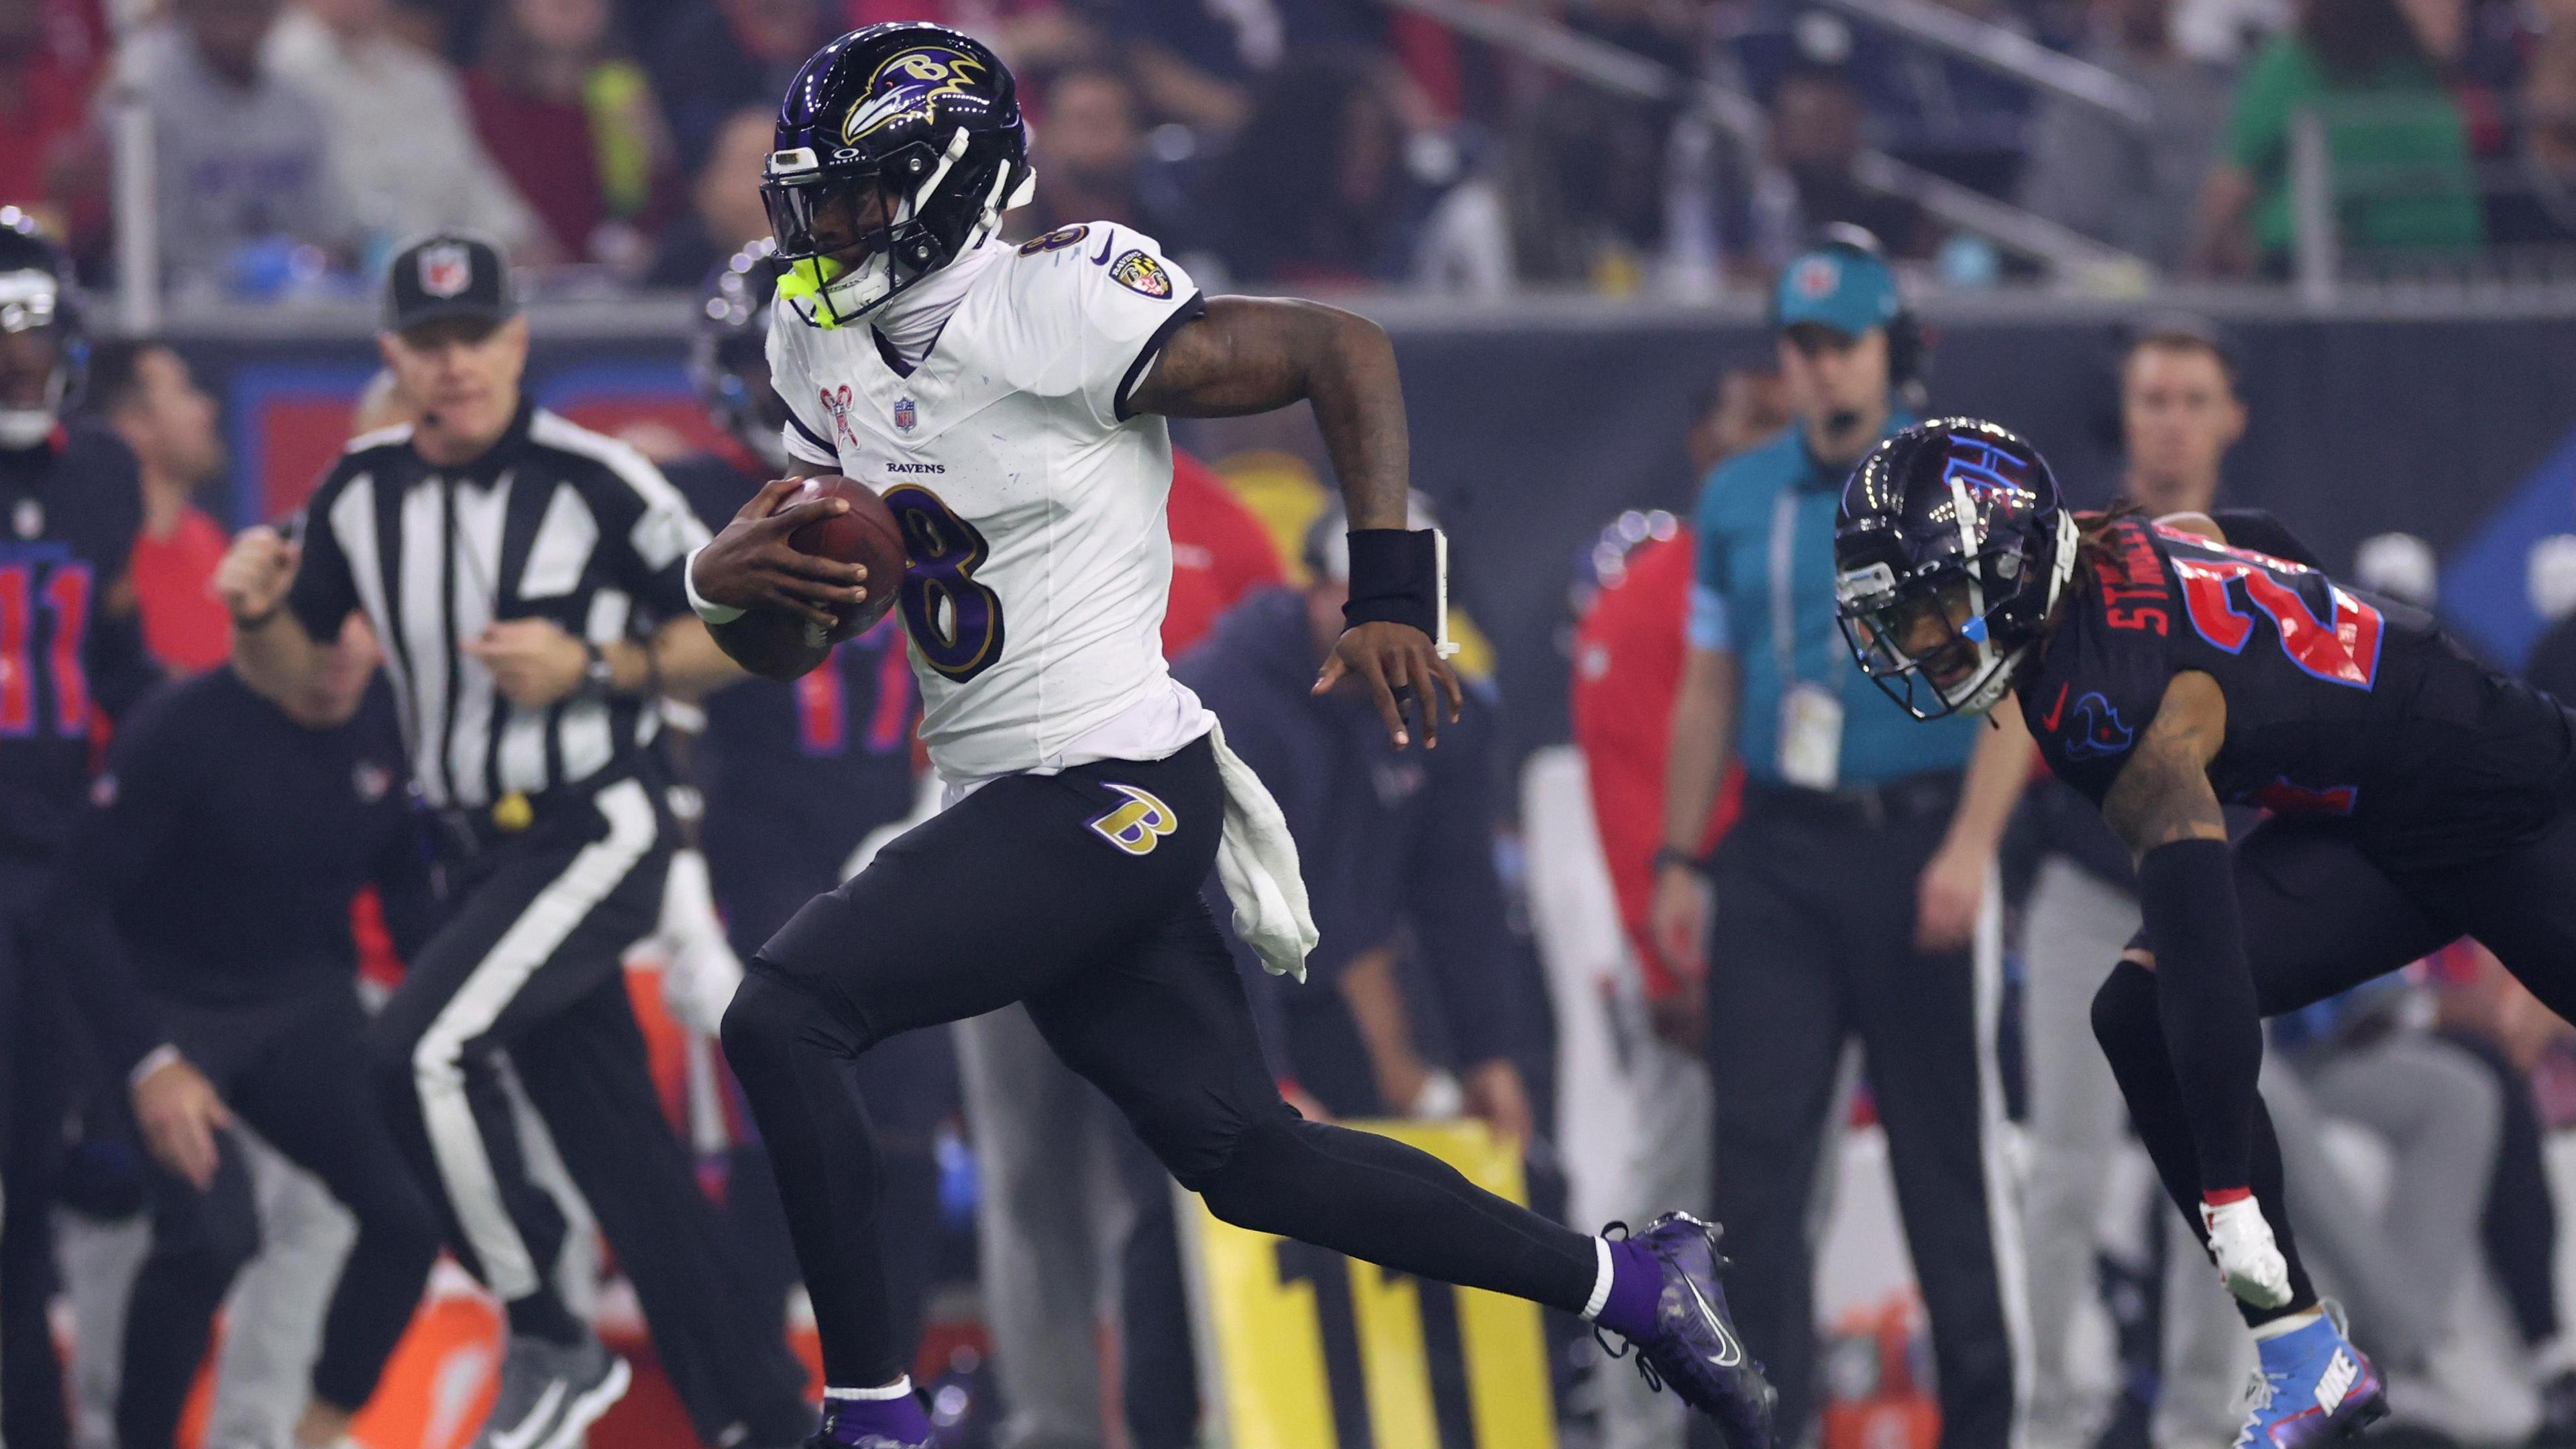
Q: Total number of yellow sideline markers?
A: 1